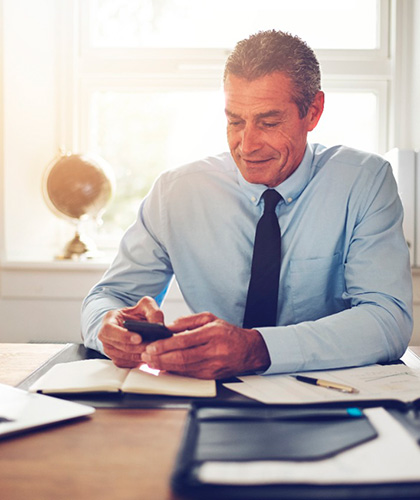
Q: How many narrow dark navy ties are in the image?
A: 1